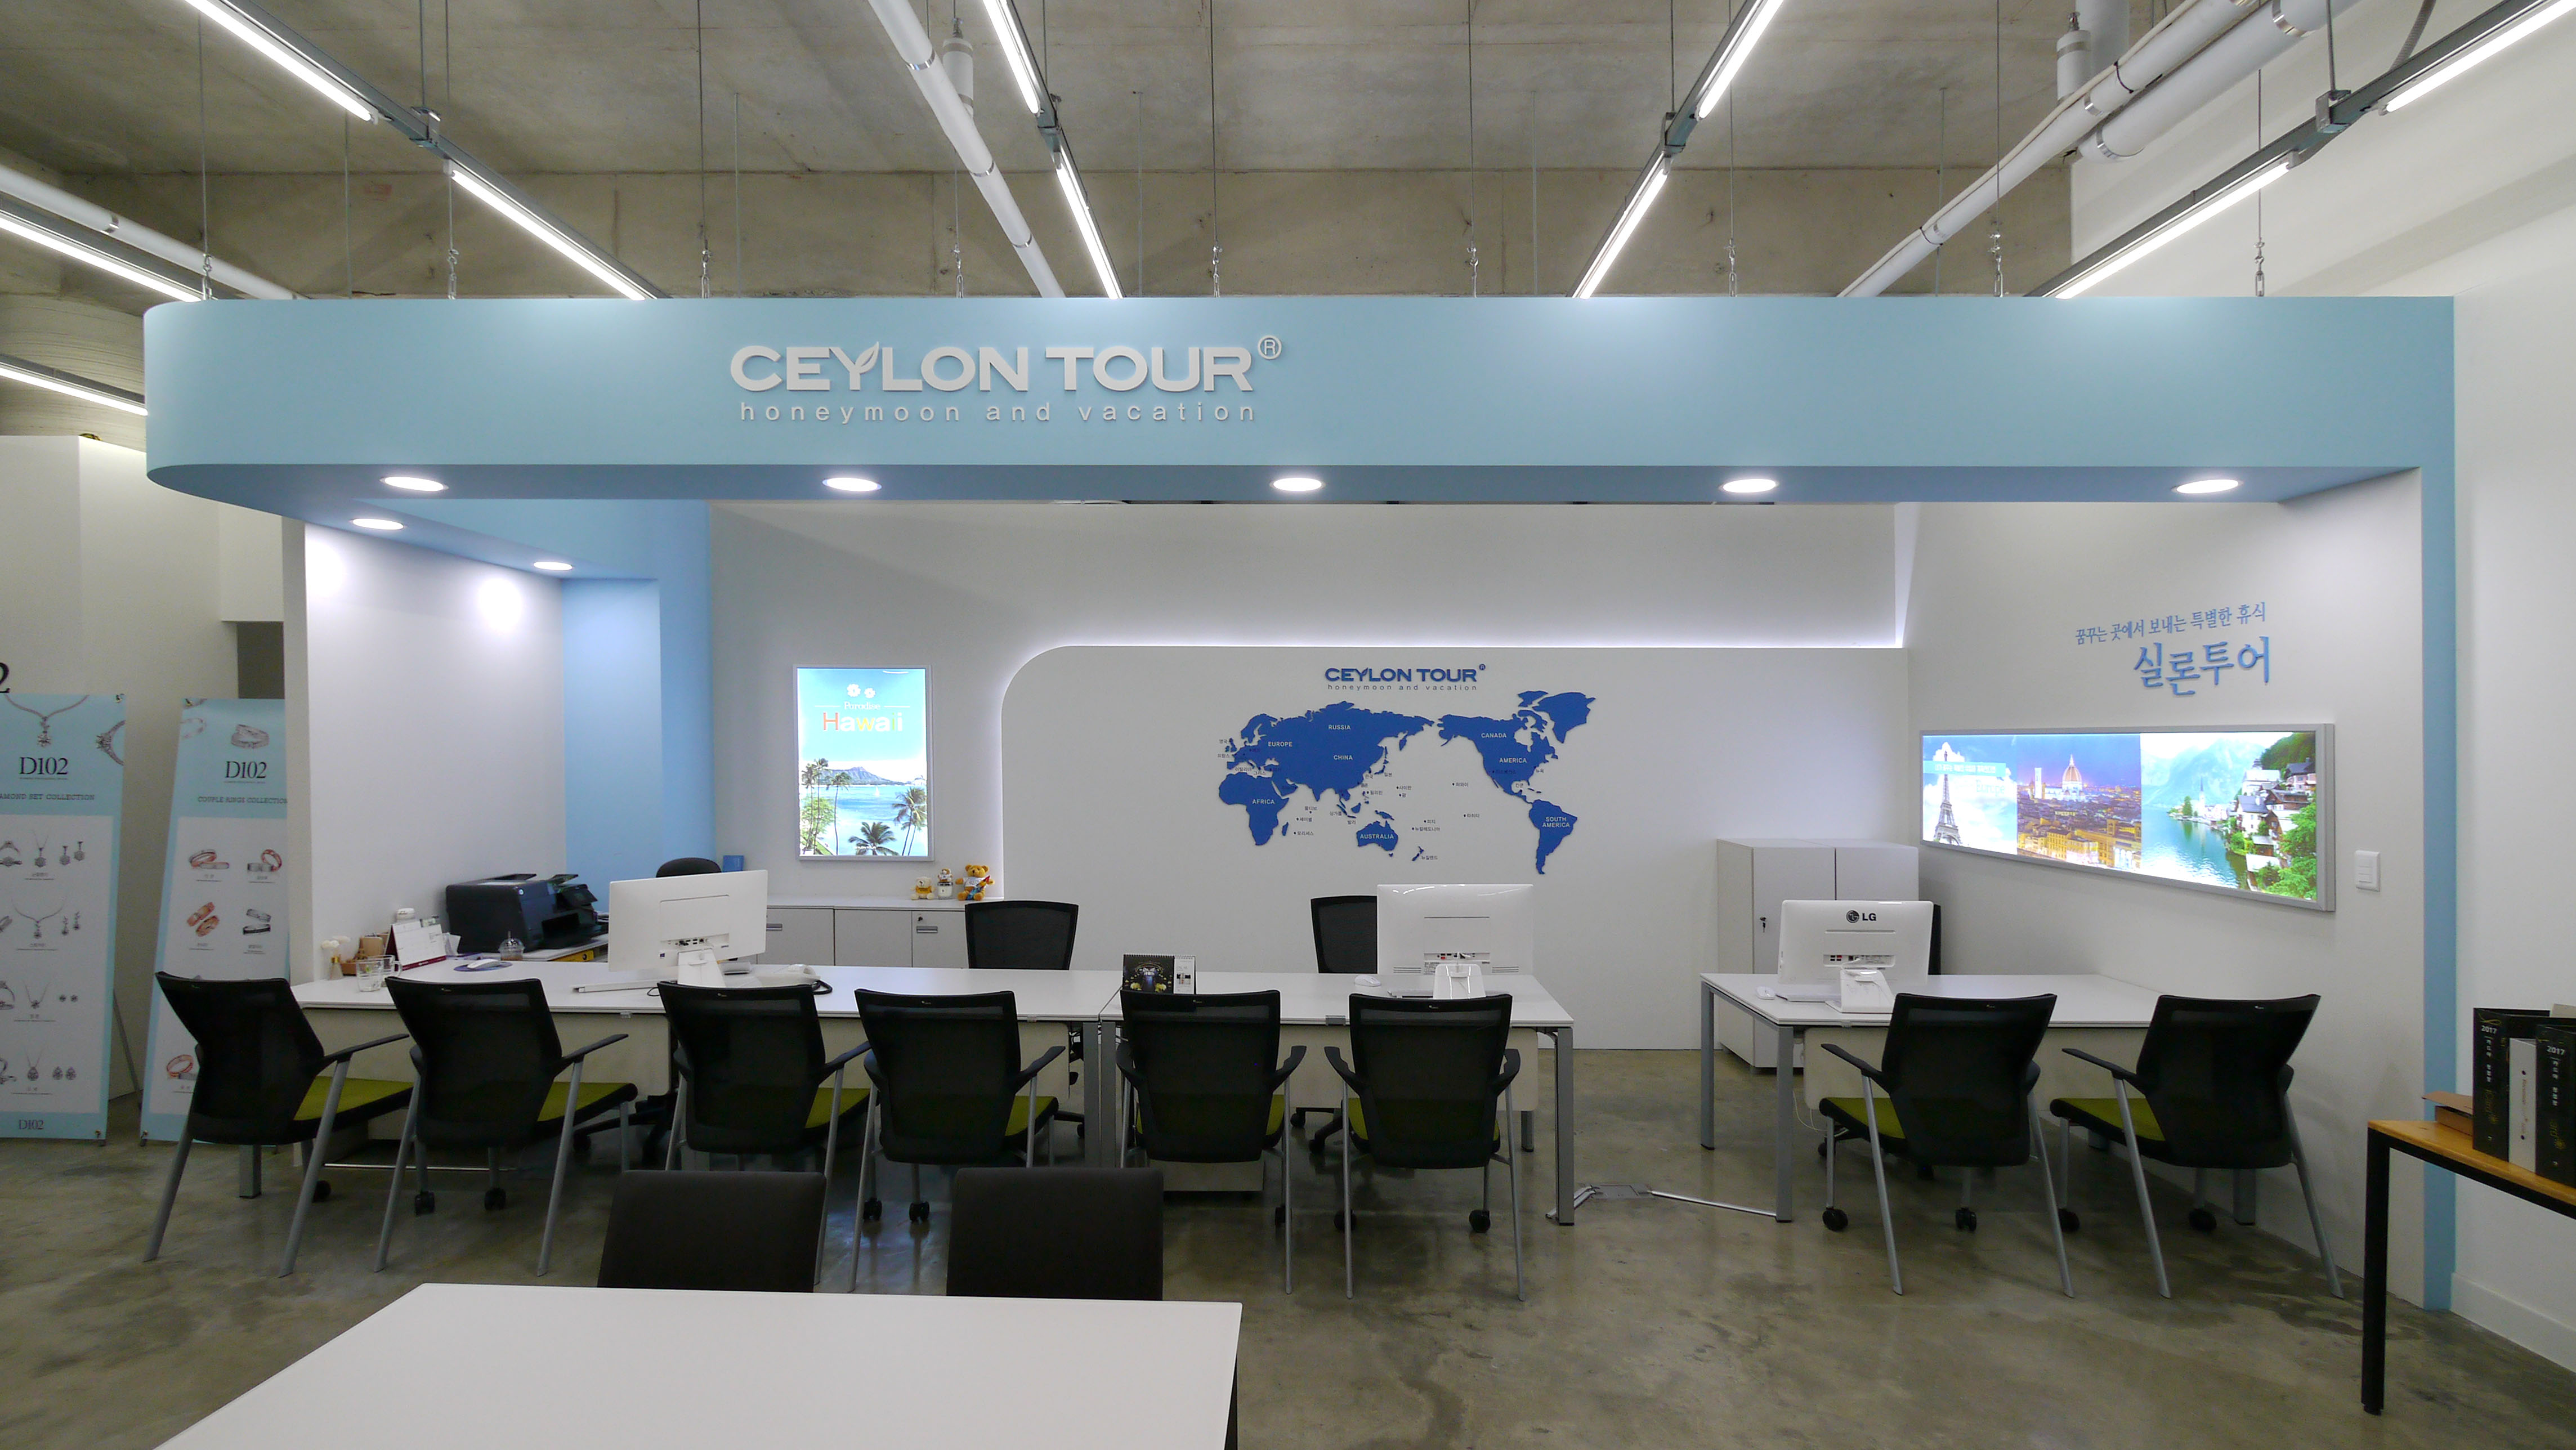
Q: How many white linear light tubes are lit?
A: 10